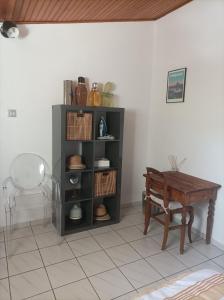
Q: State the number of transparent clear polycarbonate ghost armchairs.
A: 1